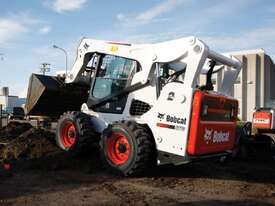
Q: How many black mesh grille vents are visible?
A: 1